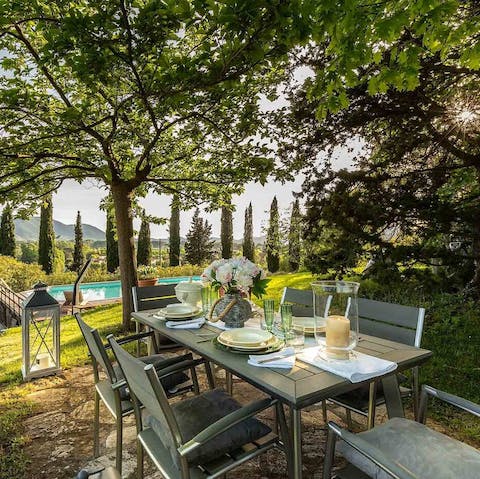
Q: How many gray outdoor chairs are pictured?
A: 6